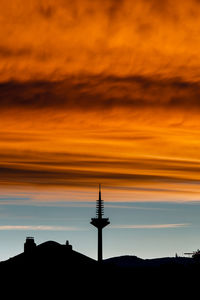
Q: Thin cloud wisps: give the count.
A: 2